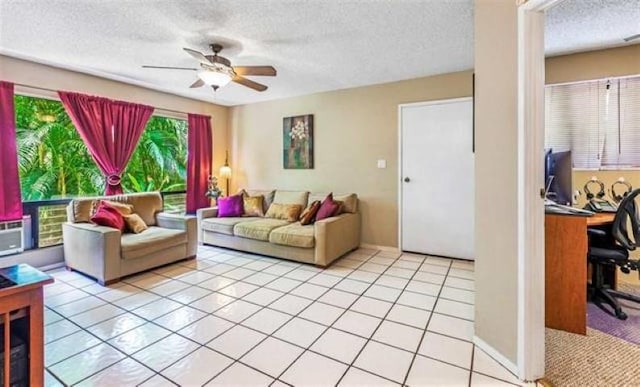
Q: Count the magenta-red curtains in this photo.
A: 3